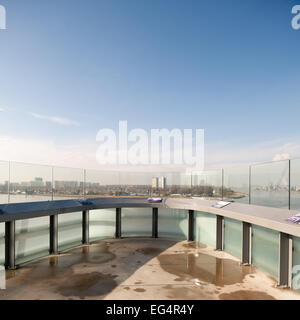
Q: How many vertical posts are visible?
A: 9